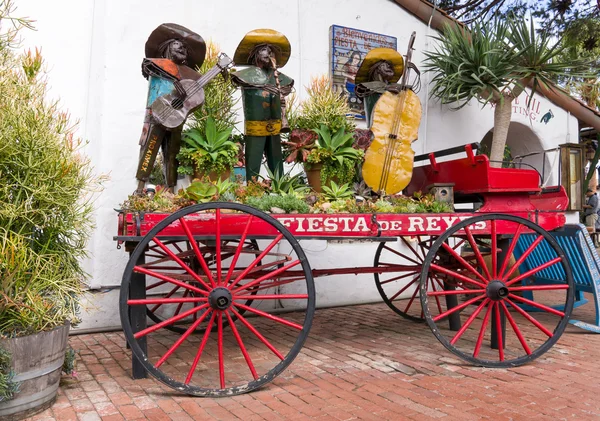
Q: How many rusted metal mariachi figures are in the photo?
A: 3